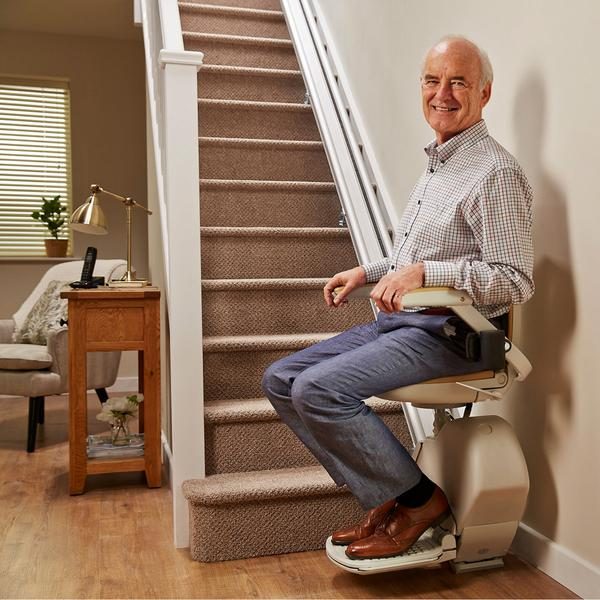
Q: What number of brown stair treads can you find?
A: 11